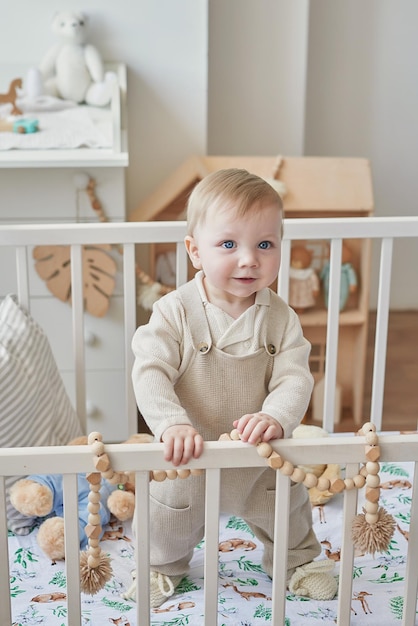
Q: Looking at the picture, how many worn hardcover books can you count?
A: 0